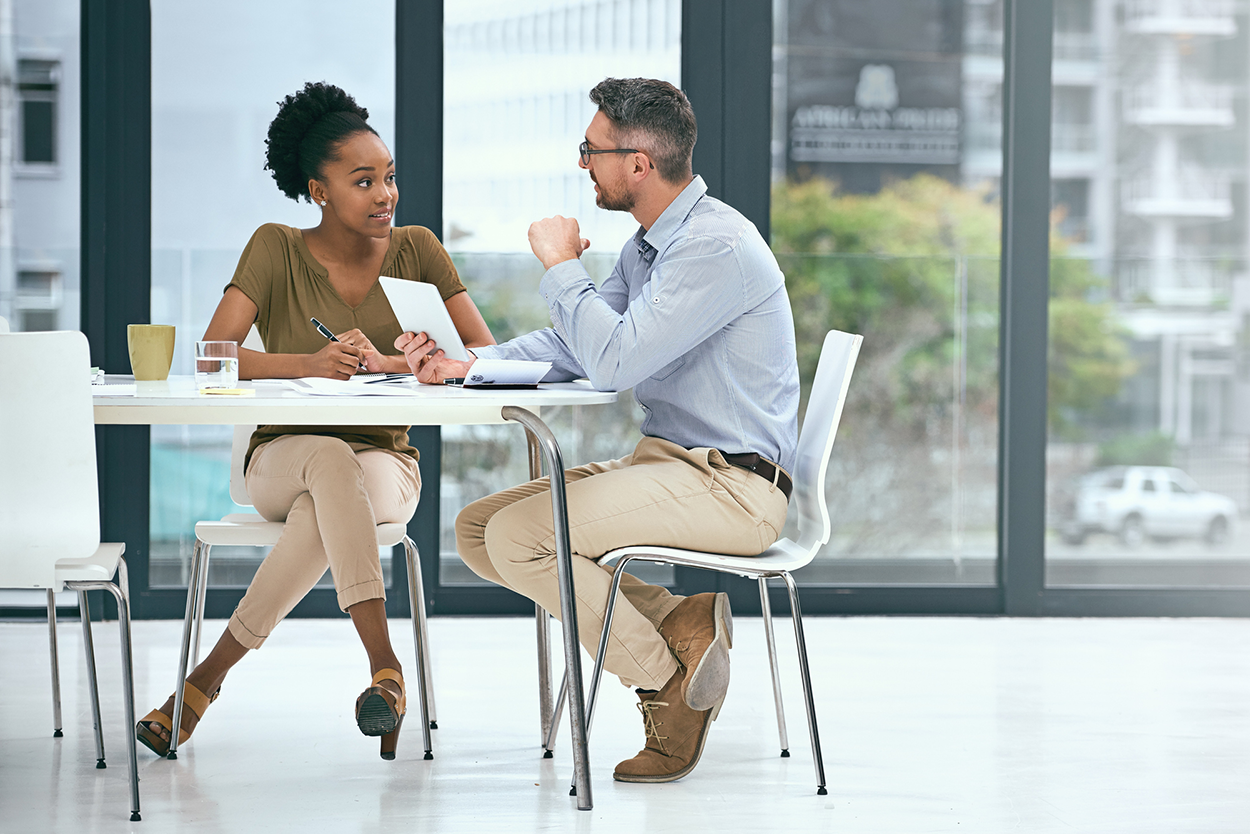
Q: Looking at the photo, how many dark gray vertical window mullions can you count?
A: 4